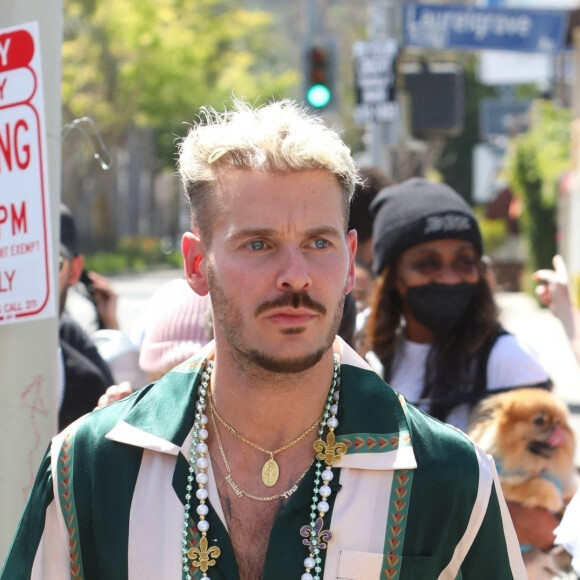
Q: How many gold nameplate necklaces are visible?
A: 1